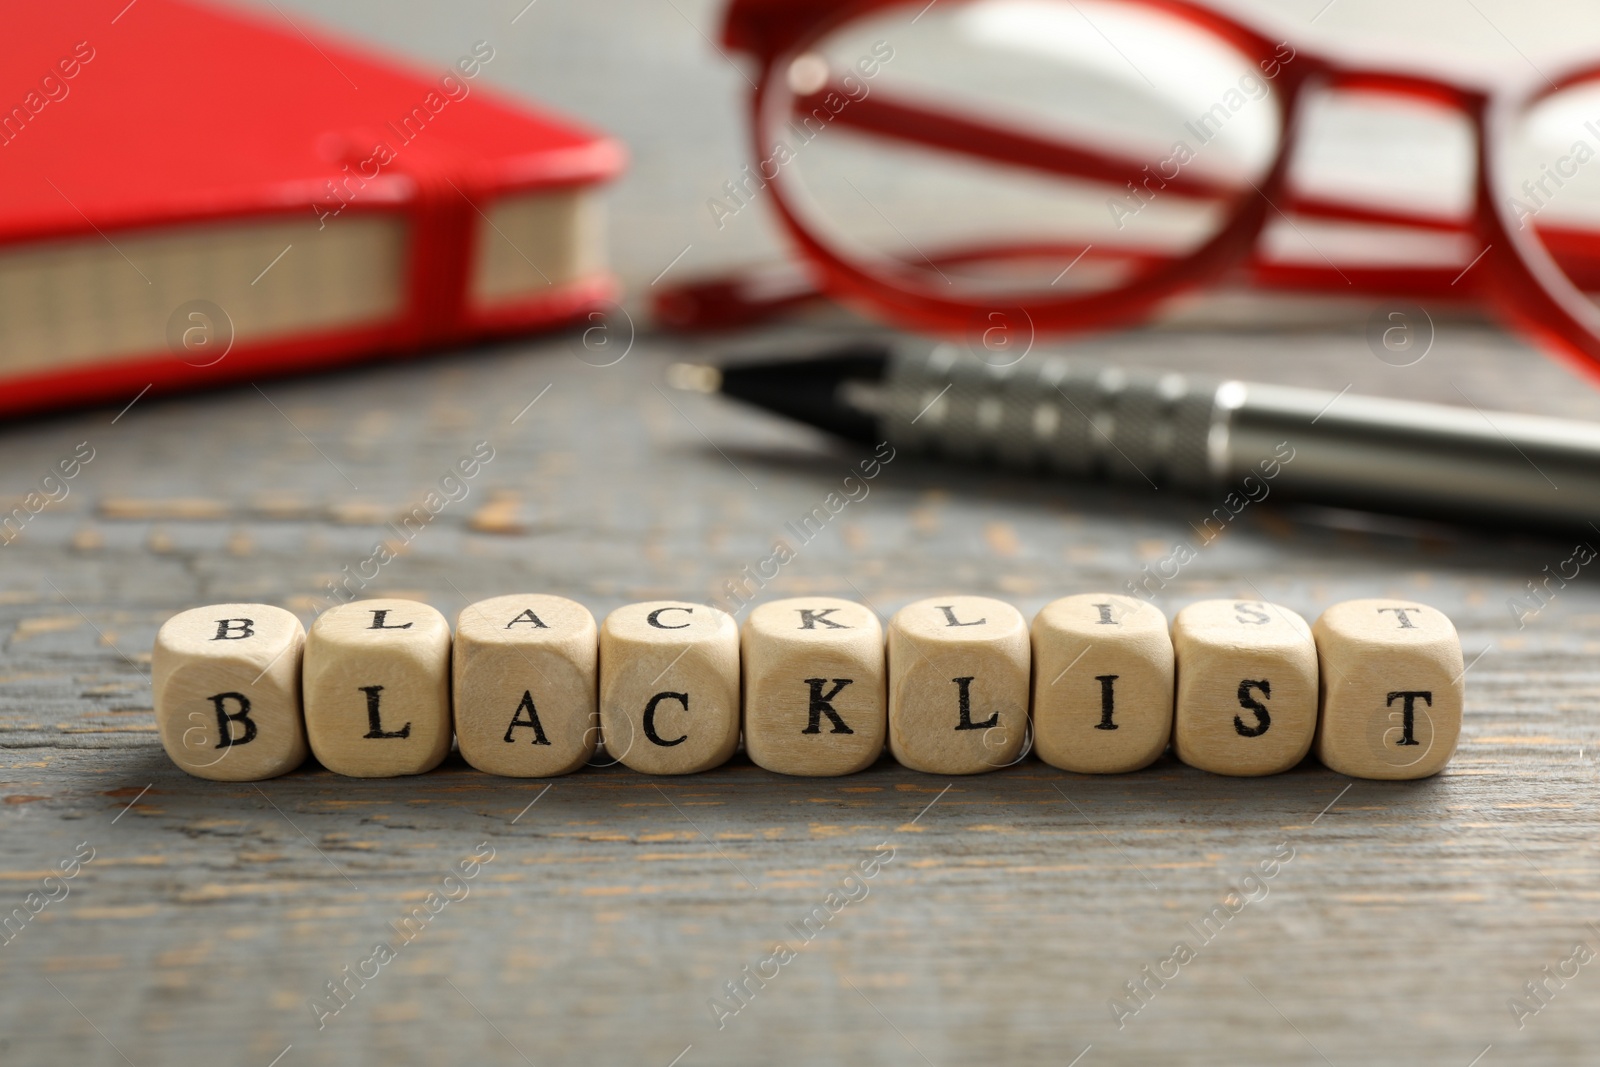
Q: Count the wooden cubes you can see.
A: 9